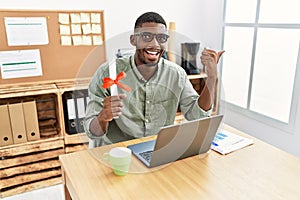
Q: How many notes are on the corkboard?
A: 12